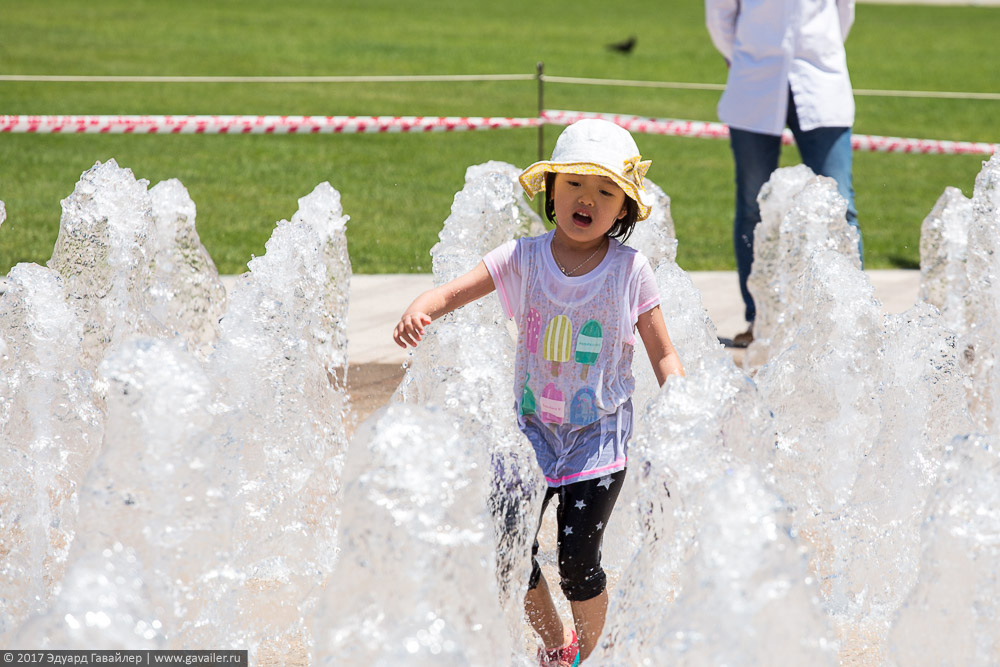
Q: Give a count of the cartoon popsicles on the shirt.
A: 6